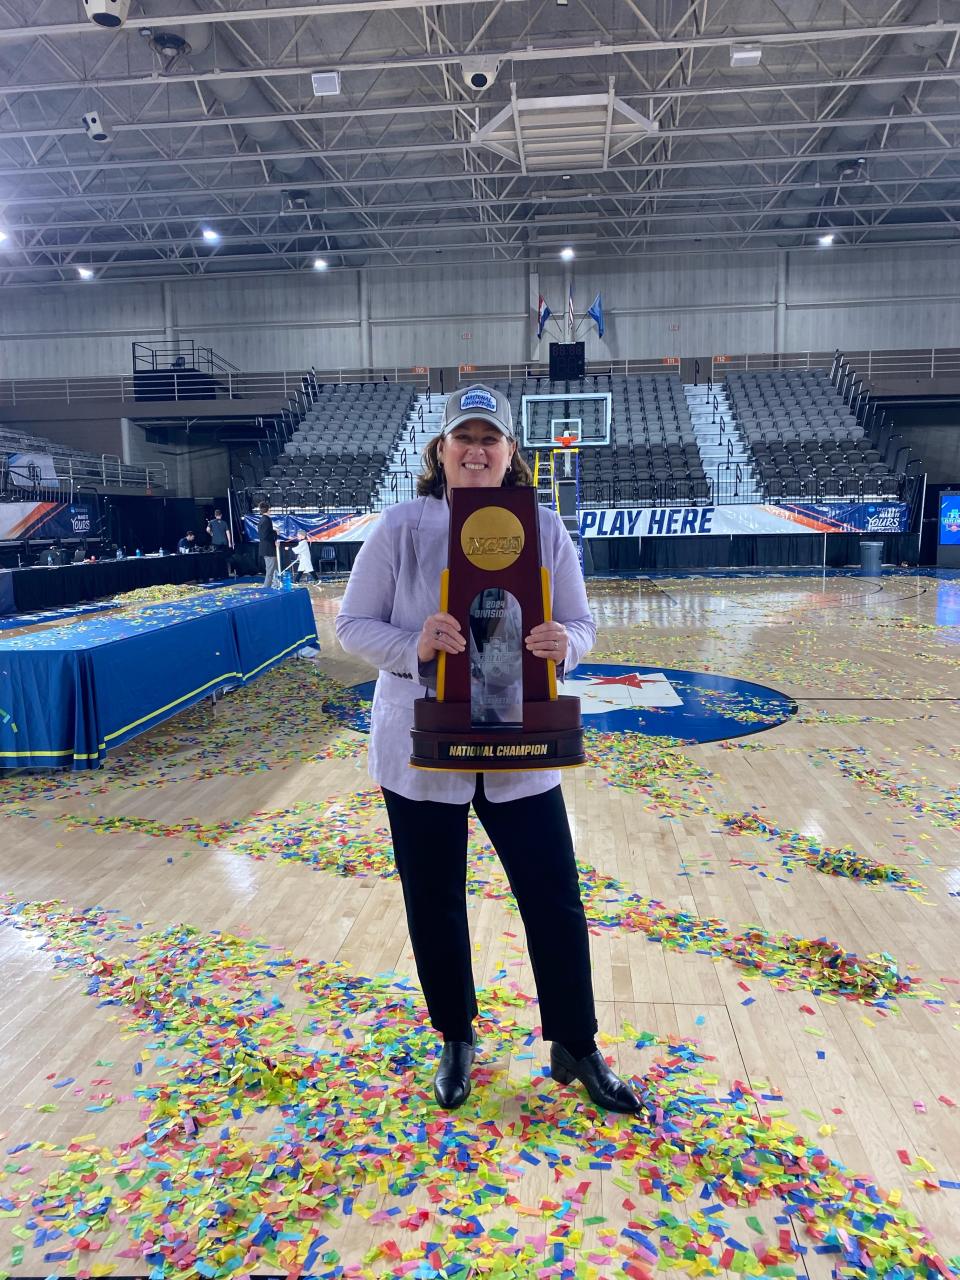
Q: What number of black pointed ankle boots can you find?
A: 2